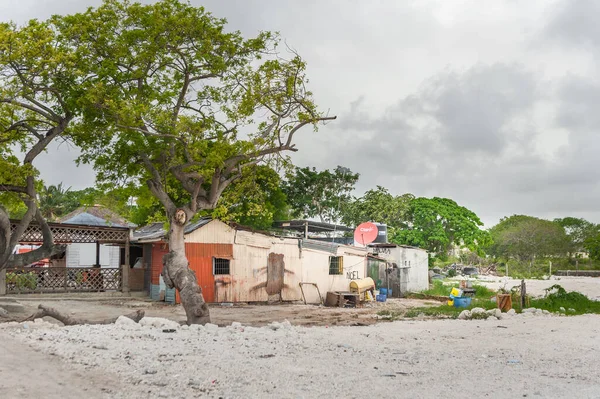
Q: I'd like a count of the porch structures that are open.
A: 1